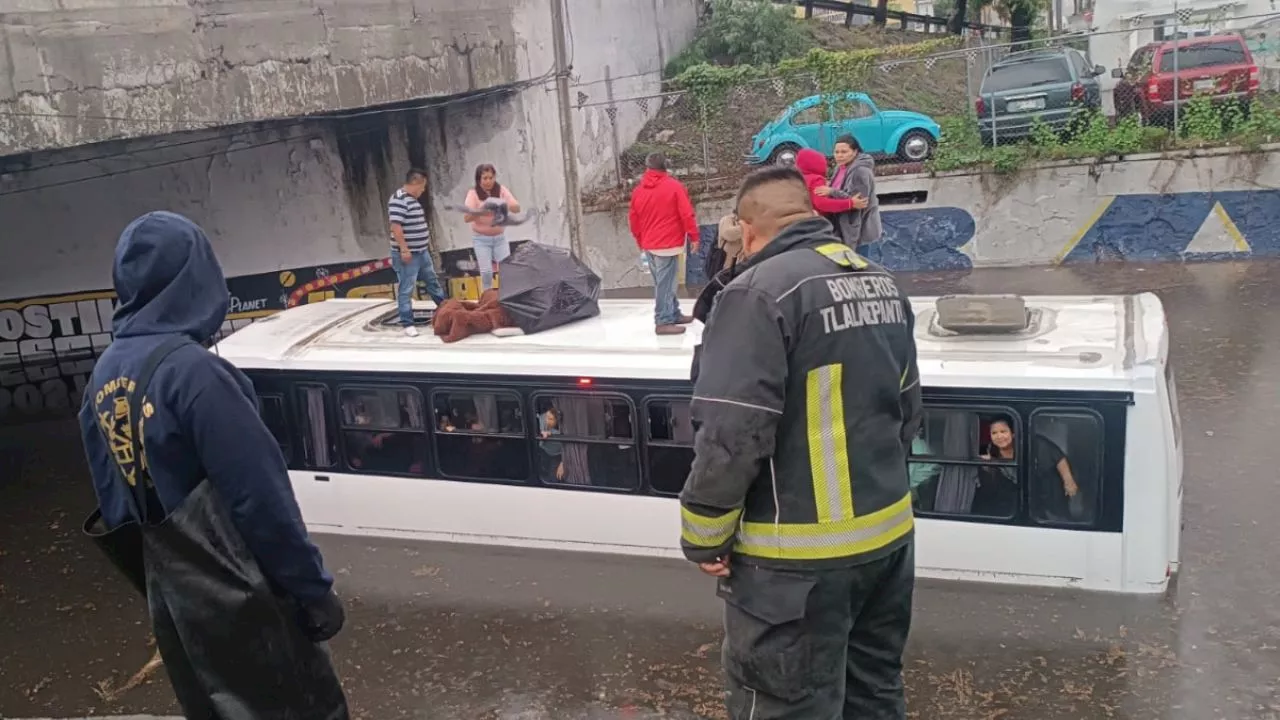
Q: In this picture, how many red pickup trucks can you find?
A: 0